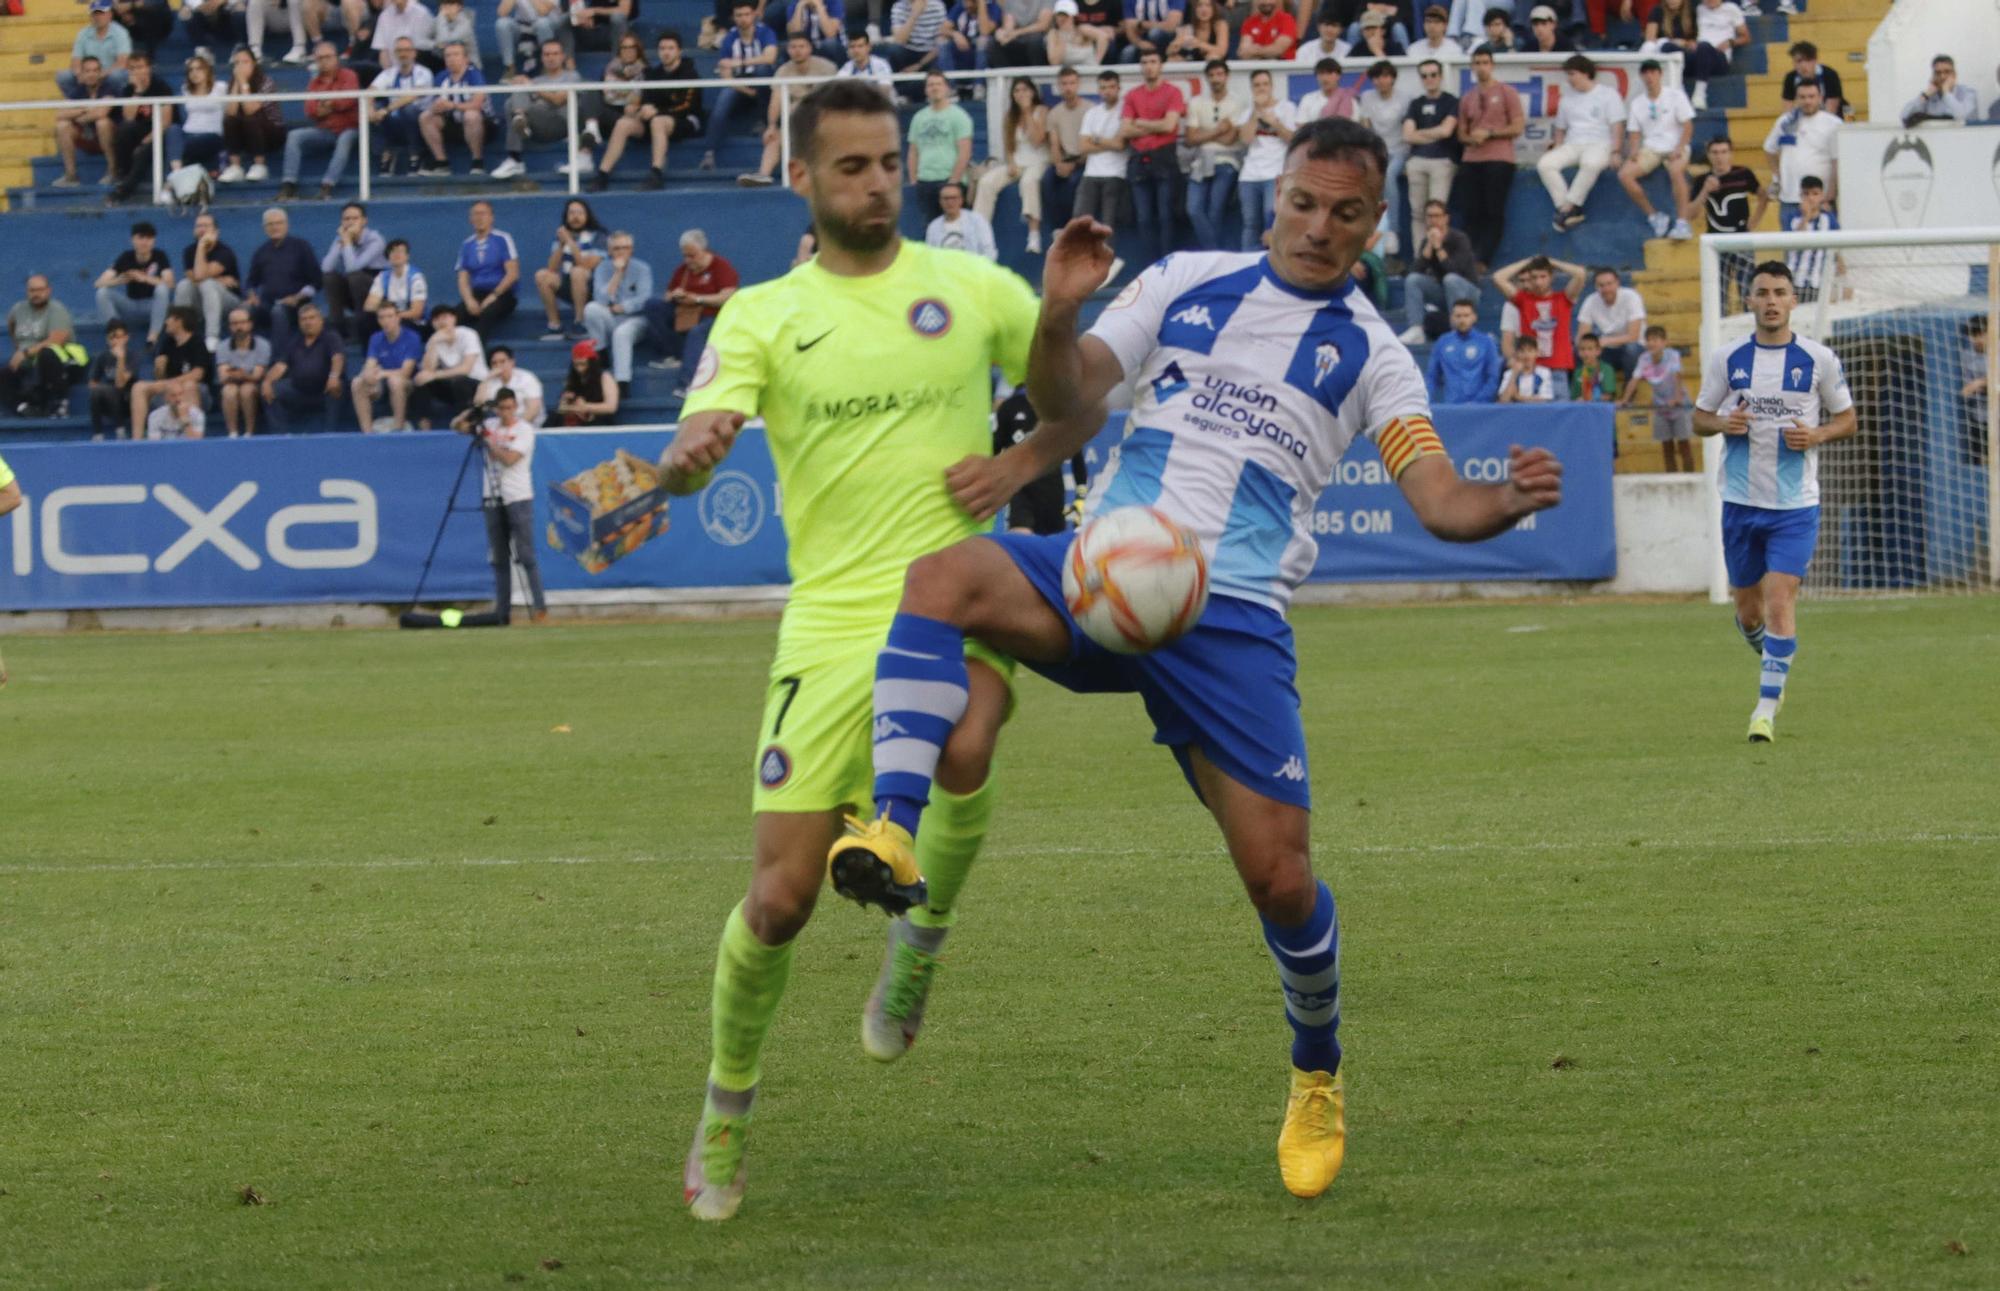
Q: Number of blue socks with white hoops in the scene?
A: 4